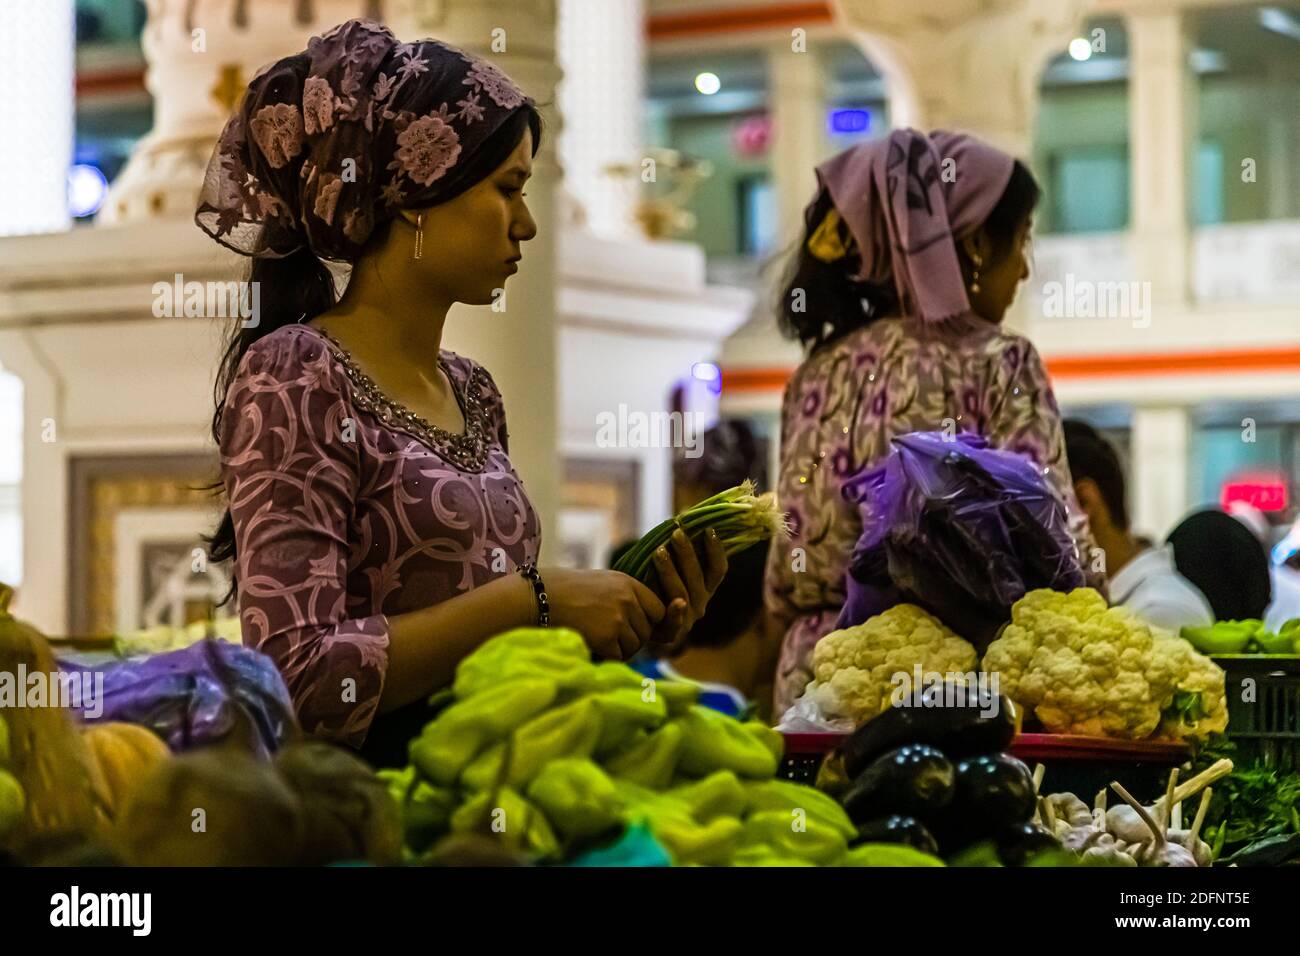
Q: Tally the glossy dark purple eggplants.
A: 5